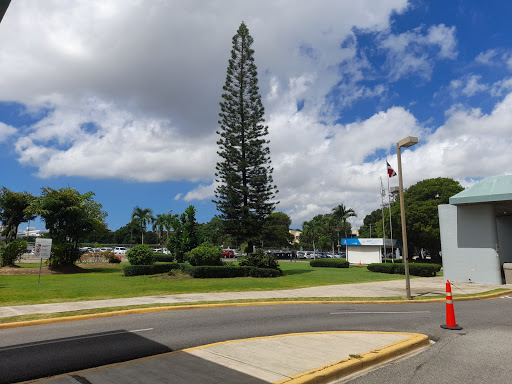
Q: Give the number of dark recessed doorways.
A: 1